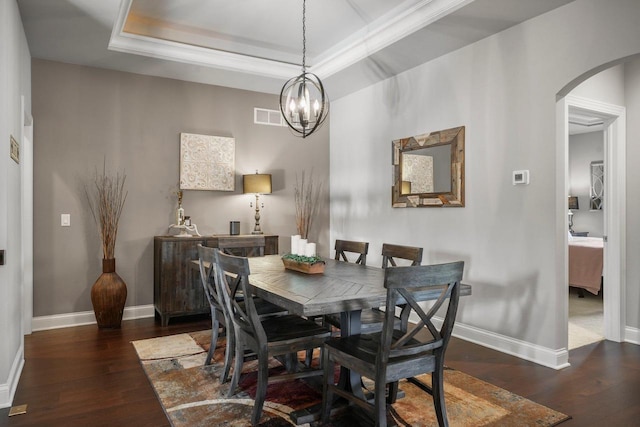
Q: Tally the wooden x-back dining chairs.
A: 6